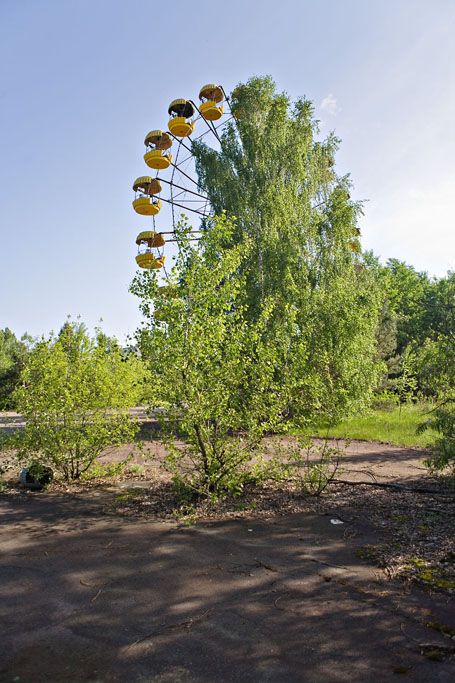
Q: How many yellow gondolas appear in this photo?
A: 5